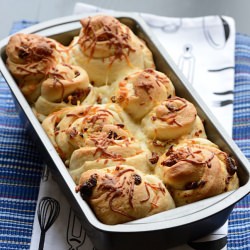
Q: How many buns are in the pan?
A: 8